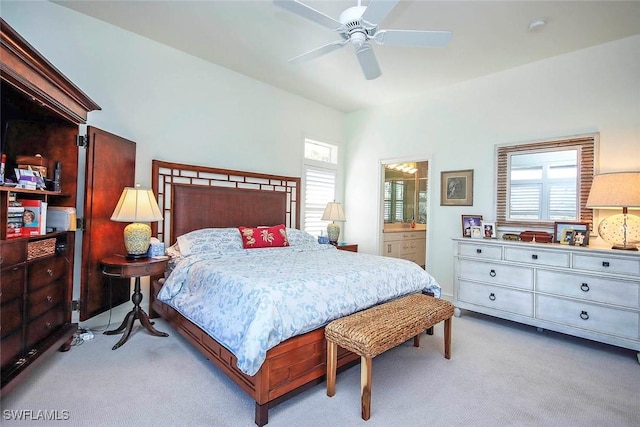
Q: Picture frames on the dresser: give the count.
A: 6